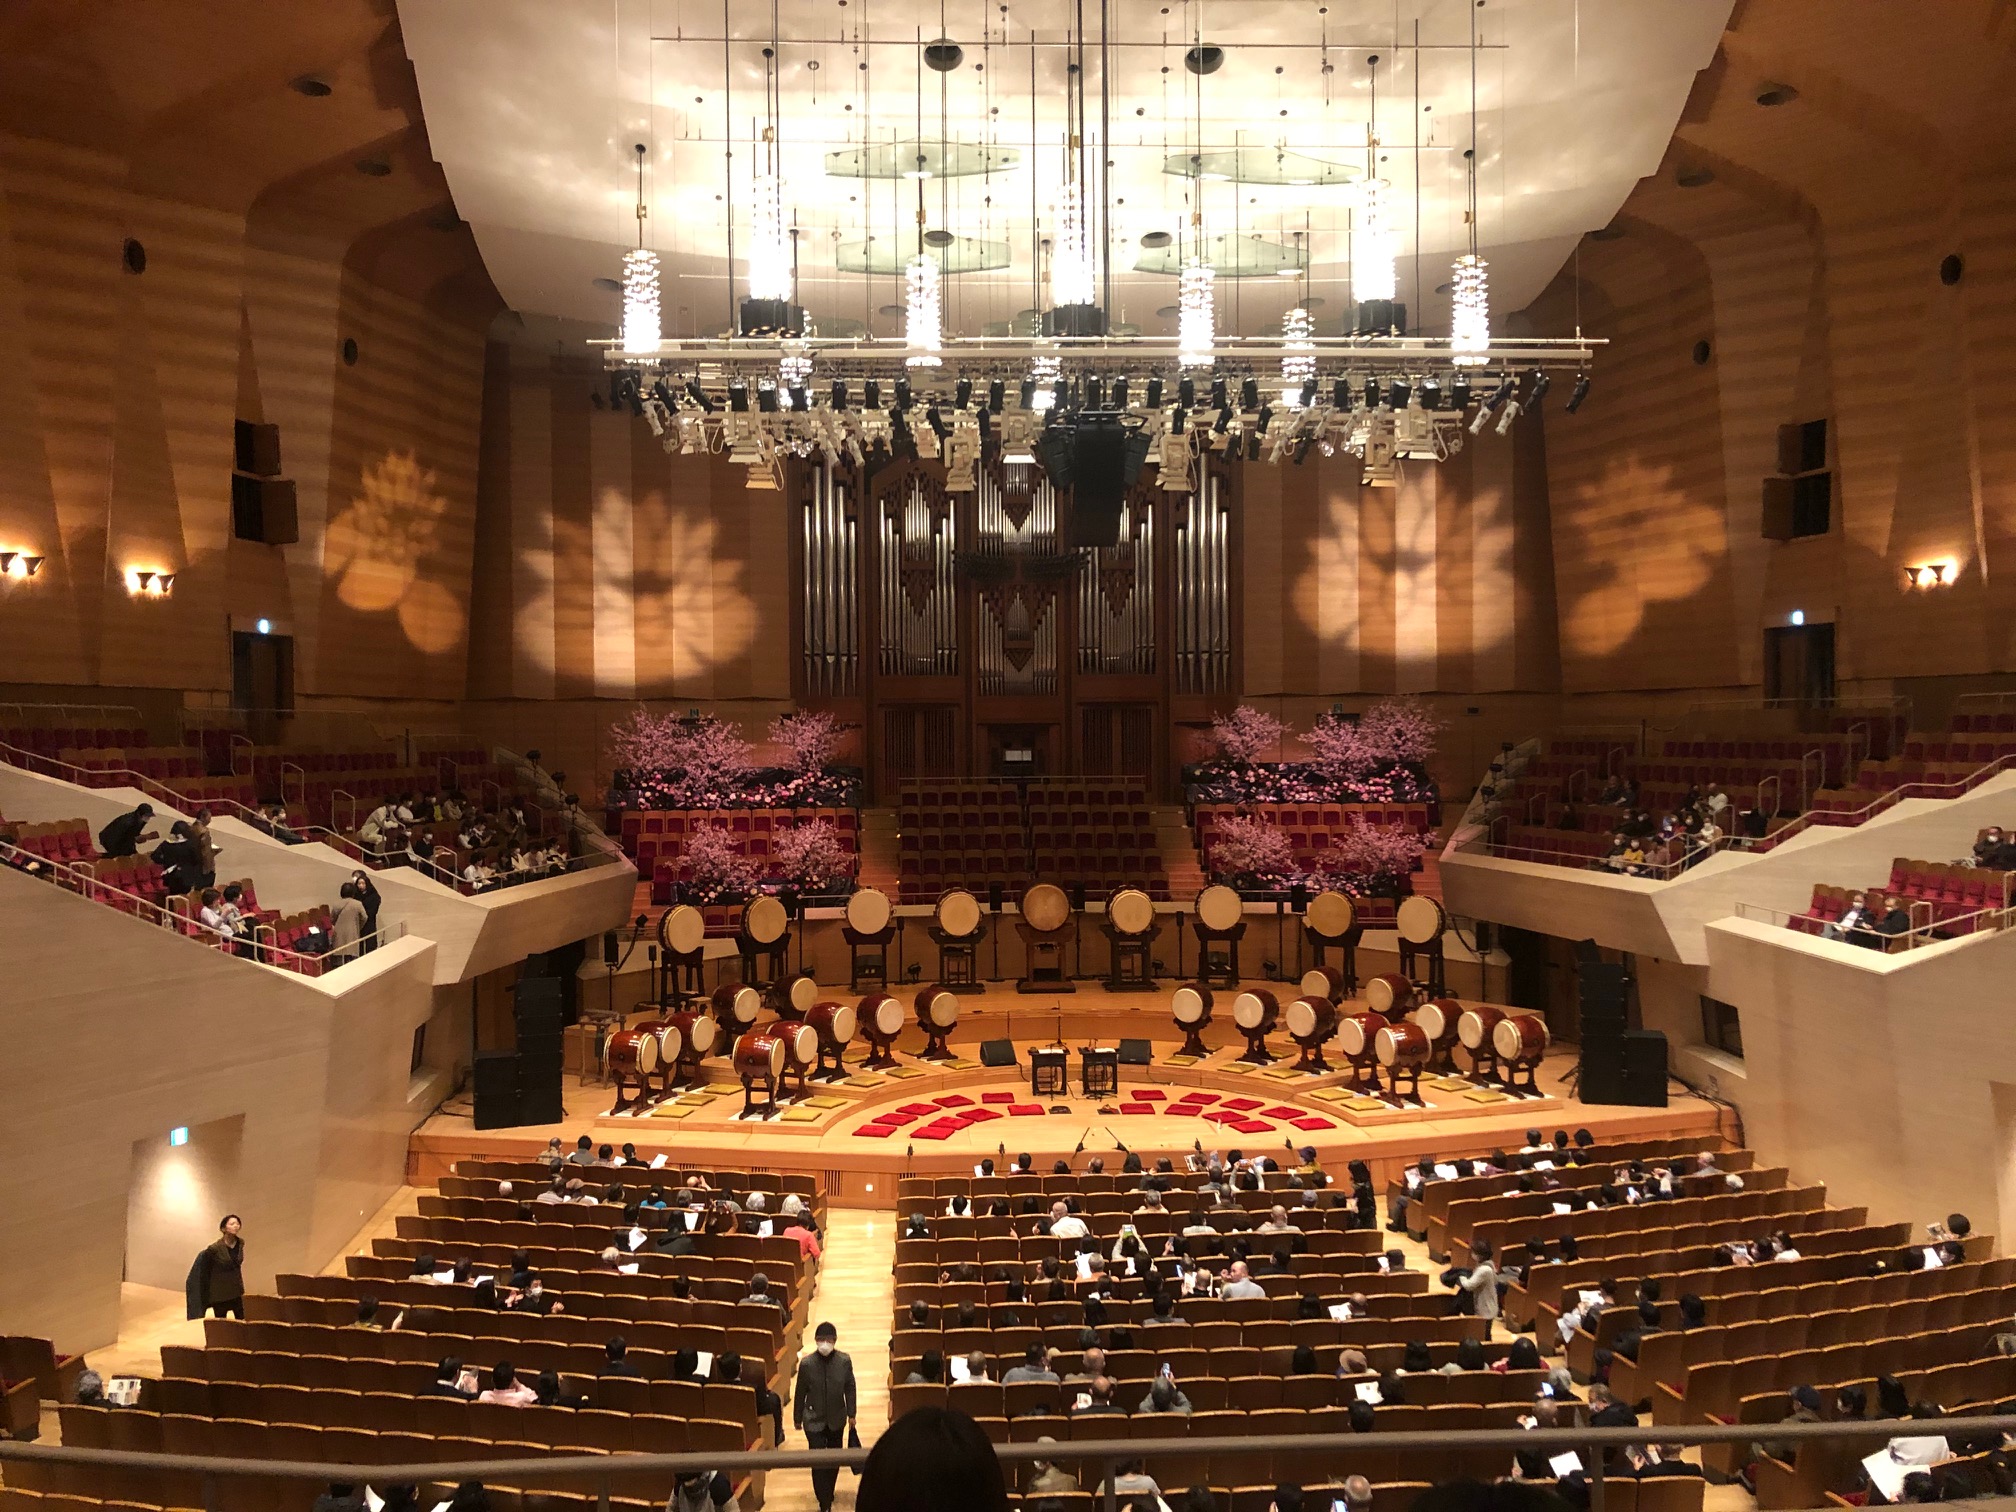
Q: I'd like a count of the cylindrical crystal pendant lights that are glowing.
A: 10